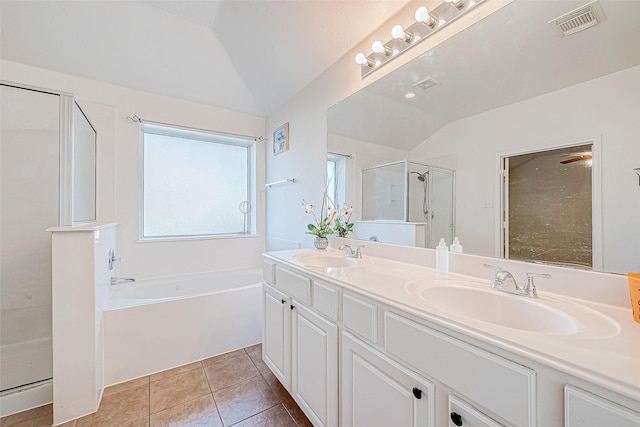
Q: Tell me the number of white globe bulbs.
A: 5